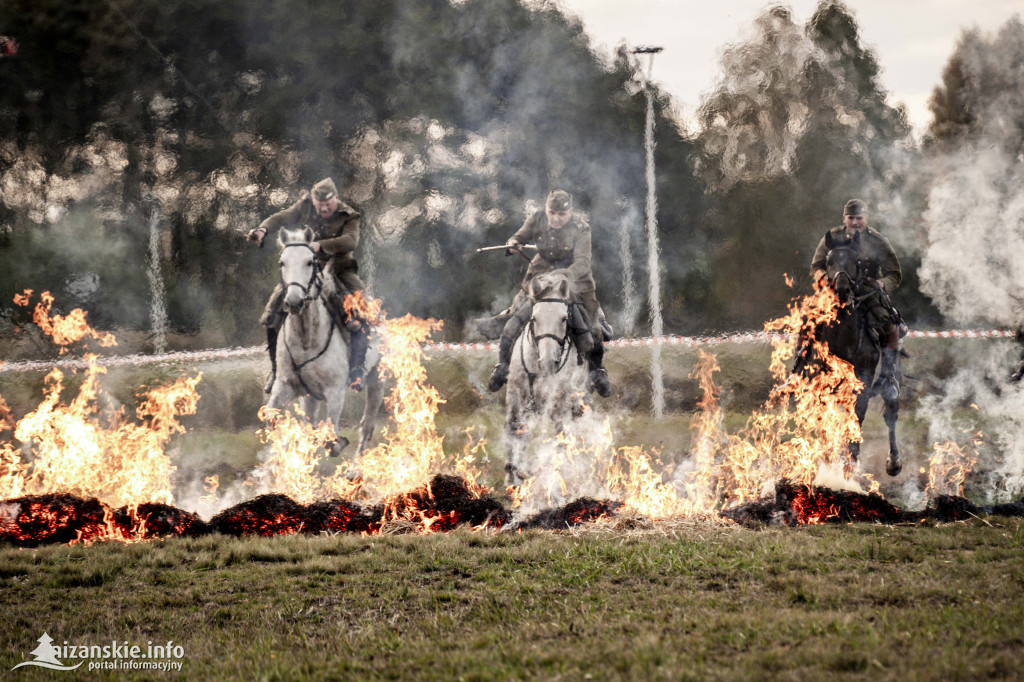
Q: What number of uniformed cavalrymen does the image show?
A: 3